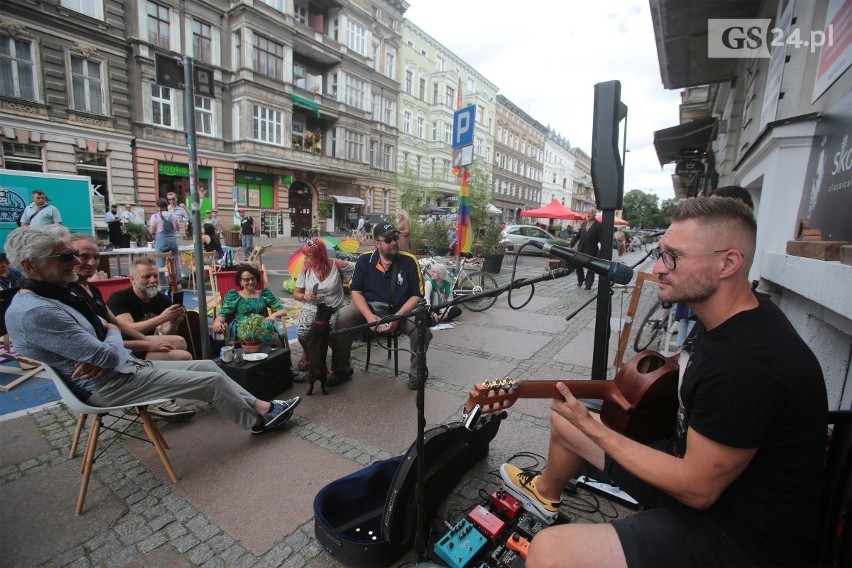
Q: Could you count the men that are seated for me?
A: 5